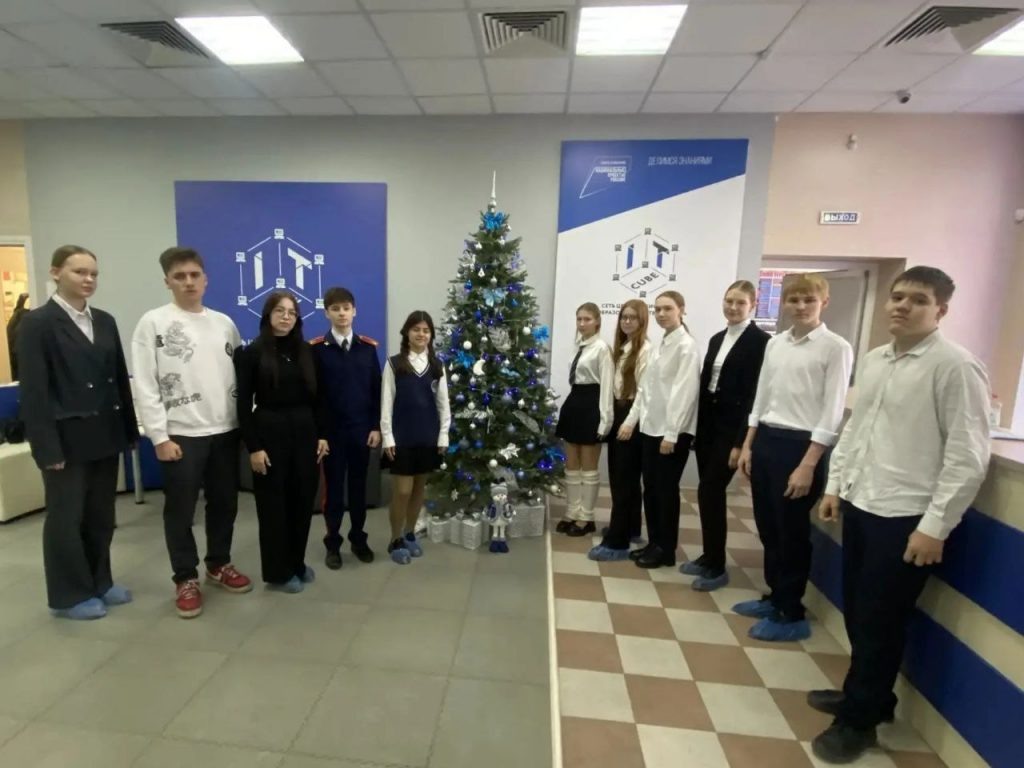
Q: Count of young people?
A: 11